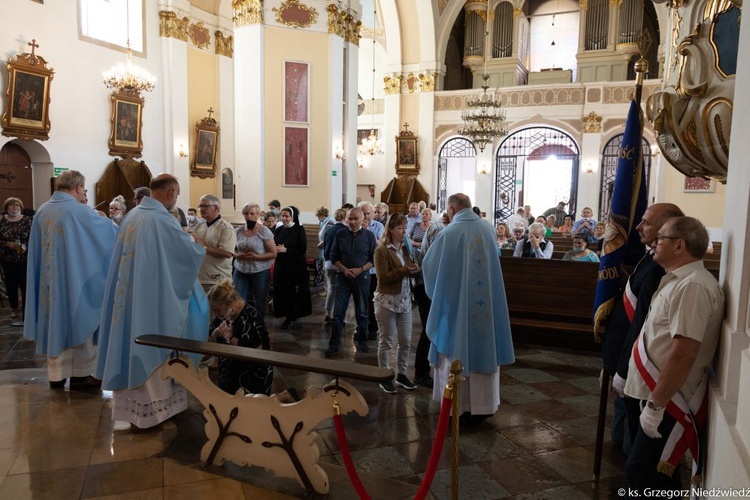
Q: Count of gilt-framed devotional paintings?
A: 4